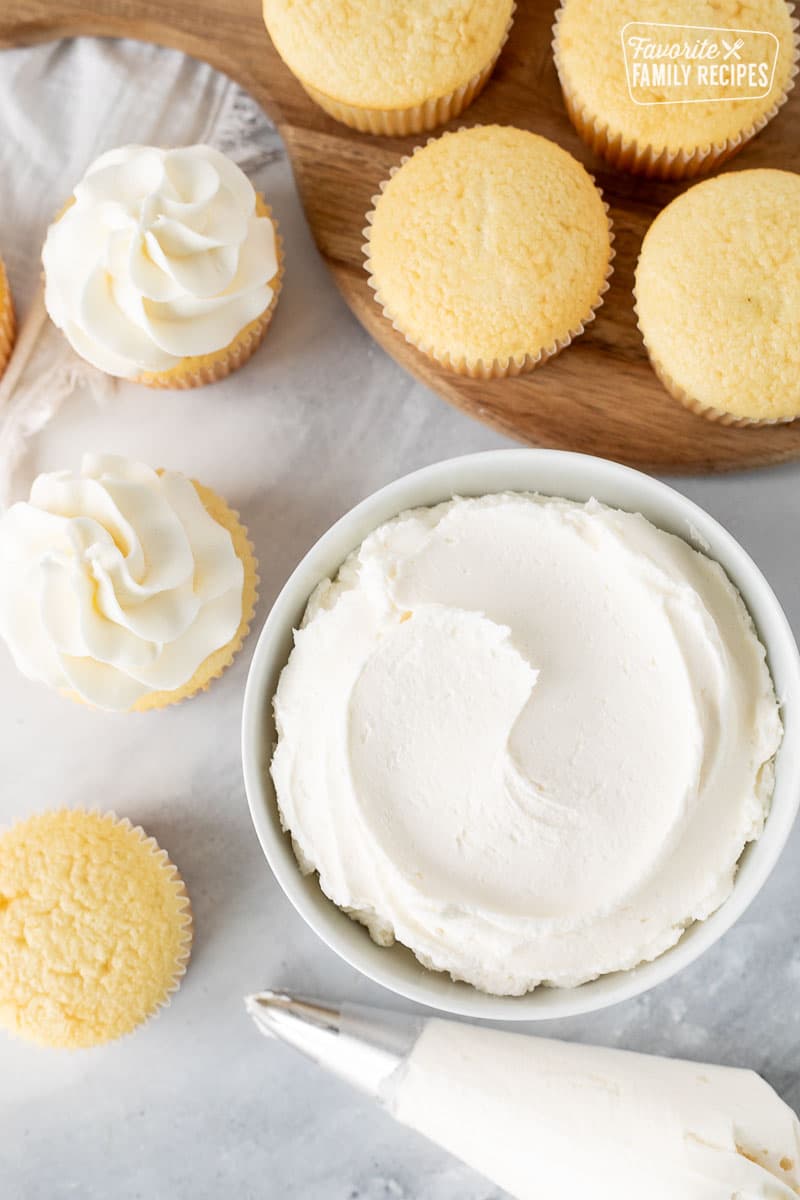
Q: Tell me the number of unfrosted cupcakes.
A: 5